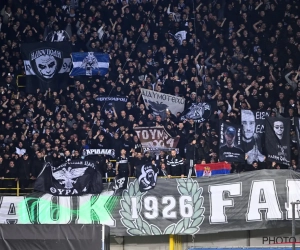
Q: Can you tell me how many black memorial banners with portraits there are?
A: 3